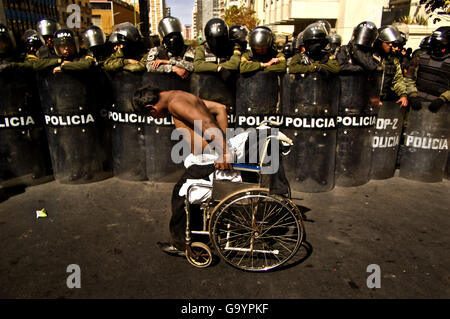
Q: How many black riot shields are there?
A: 10